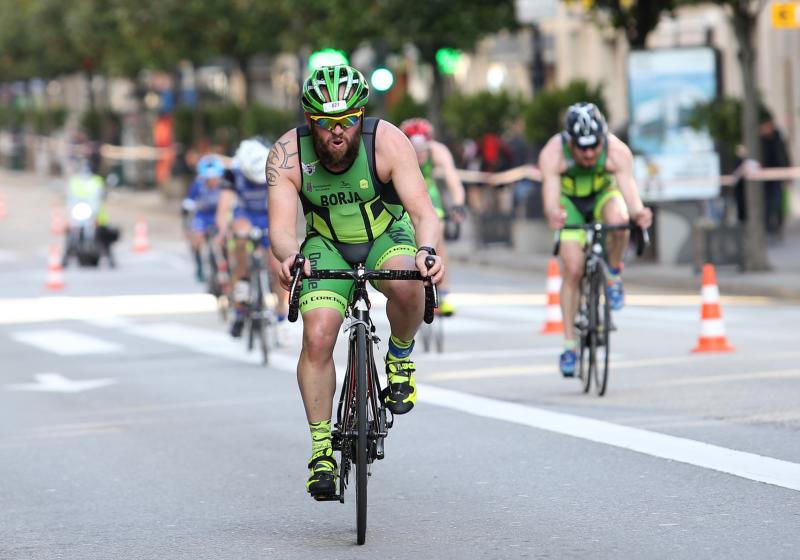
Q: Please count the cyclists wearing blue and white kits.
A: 2